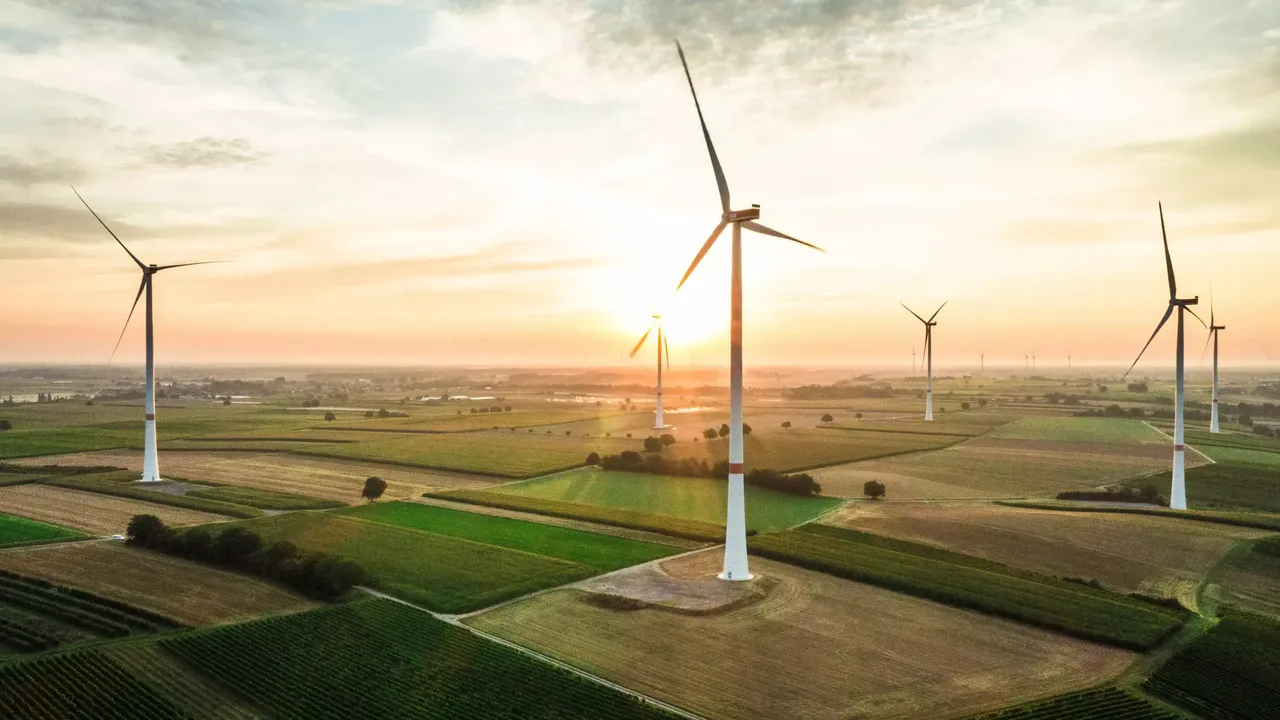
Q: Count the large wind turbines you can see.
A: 6